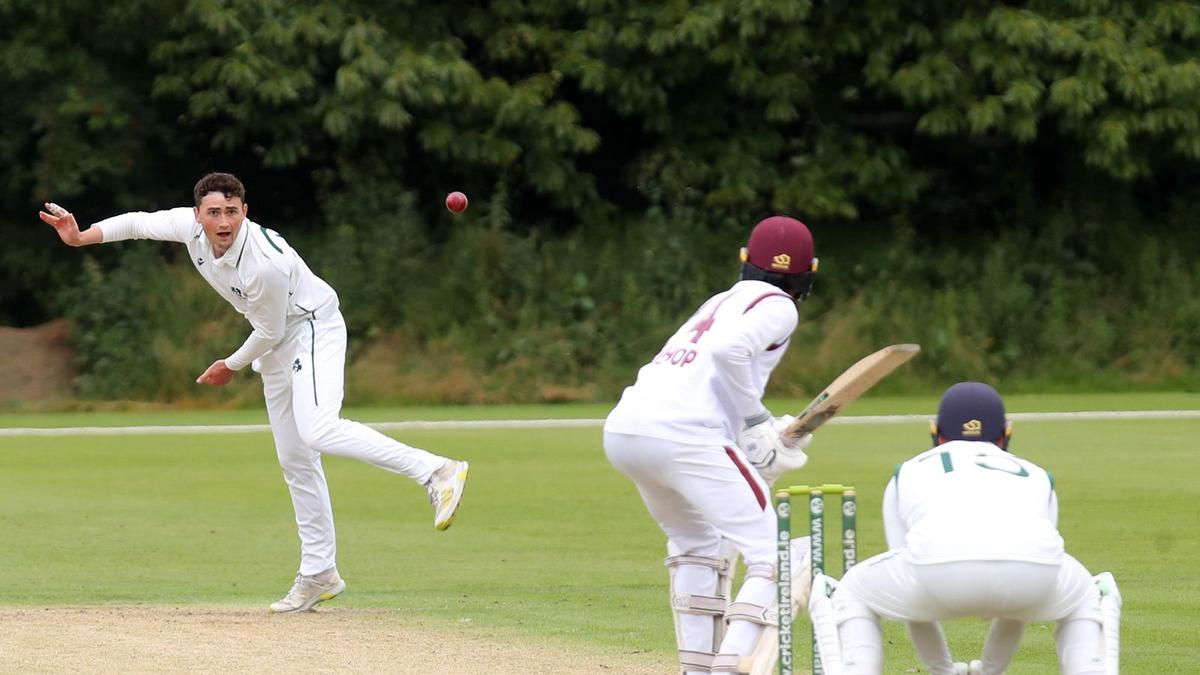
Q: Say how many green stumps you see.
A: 3